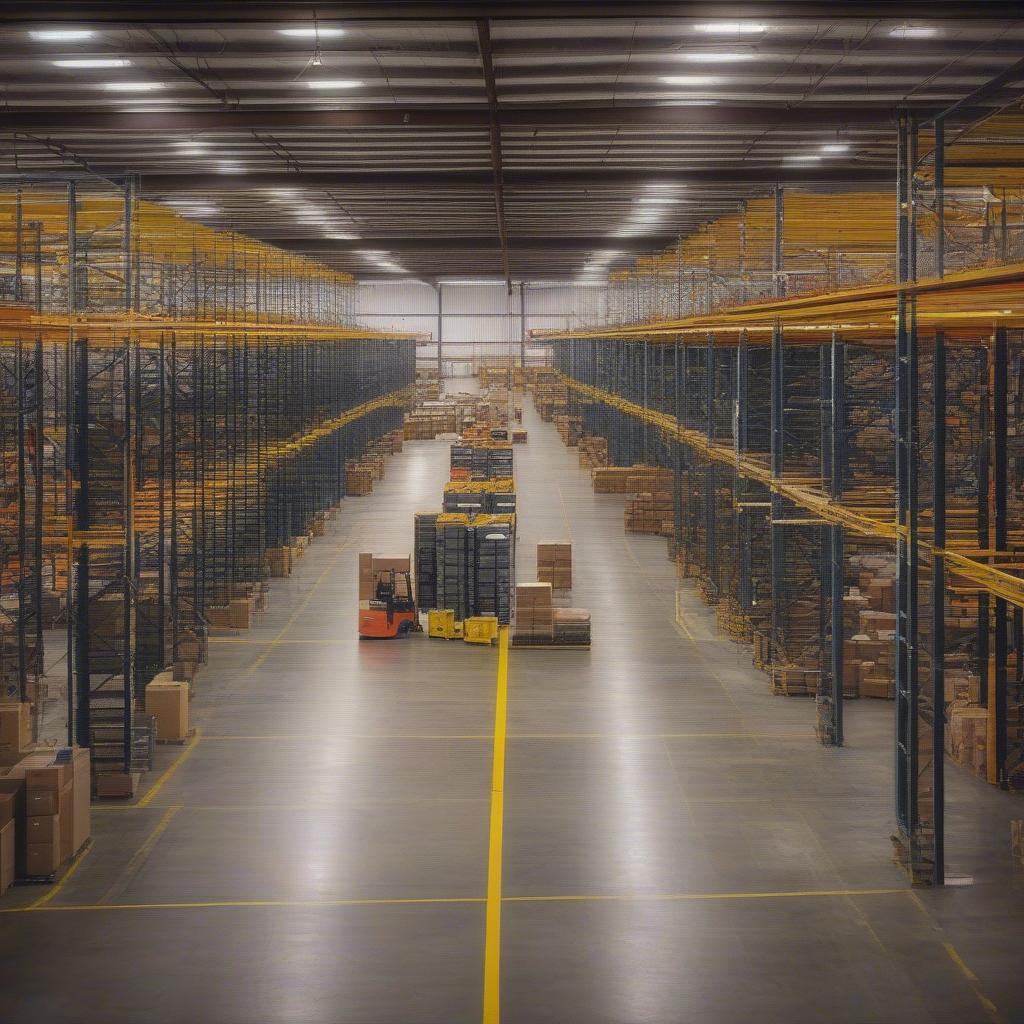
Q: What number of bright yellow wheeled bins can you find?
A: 2